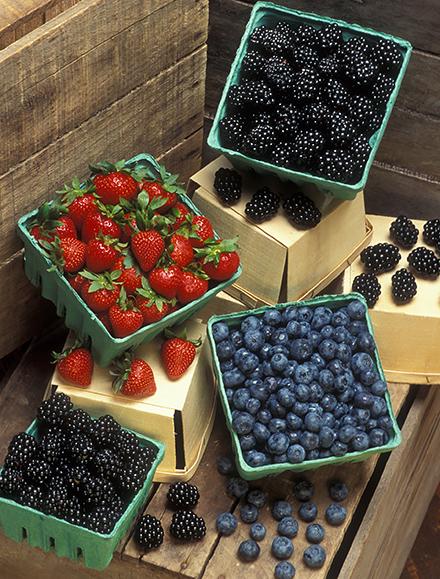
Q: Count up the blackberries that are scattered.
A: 12